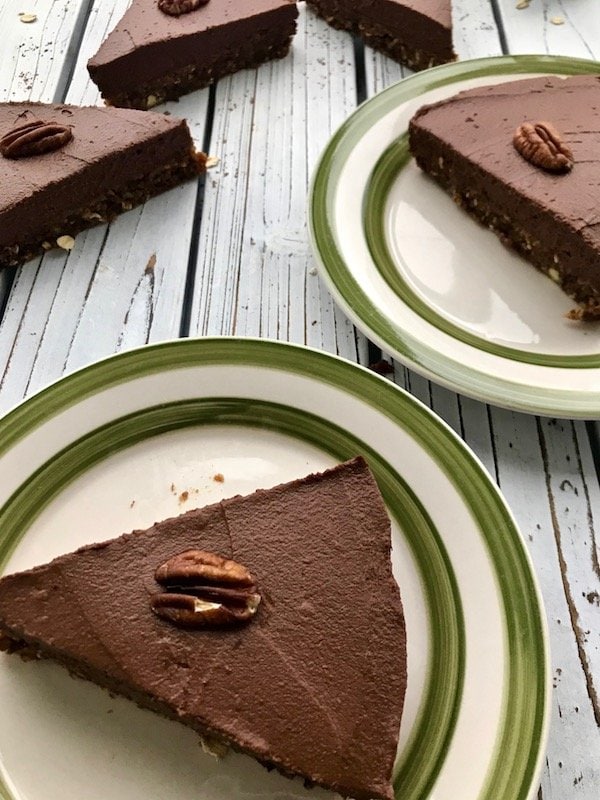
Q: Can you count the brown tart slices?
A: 5